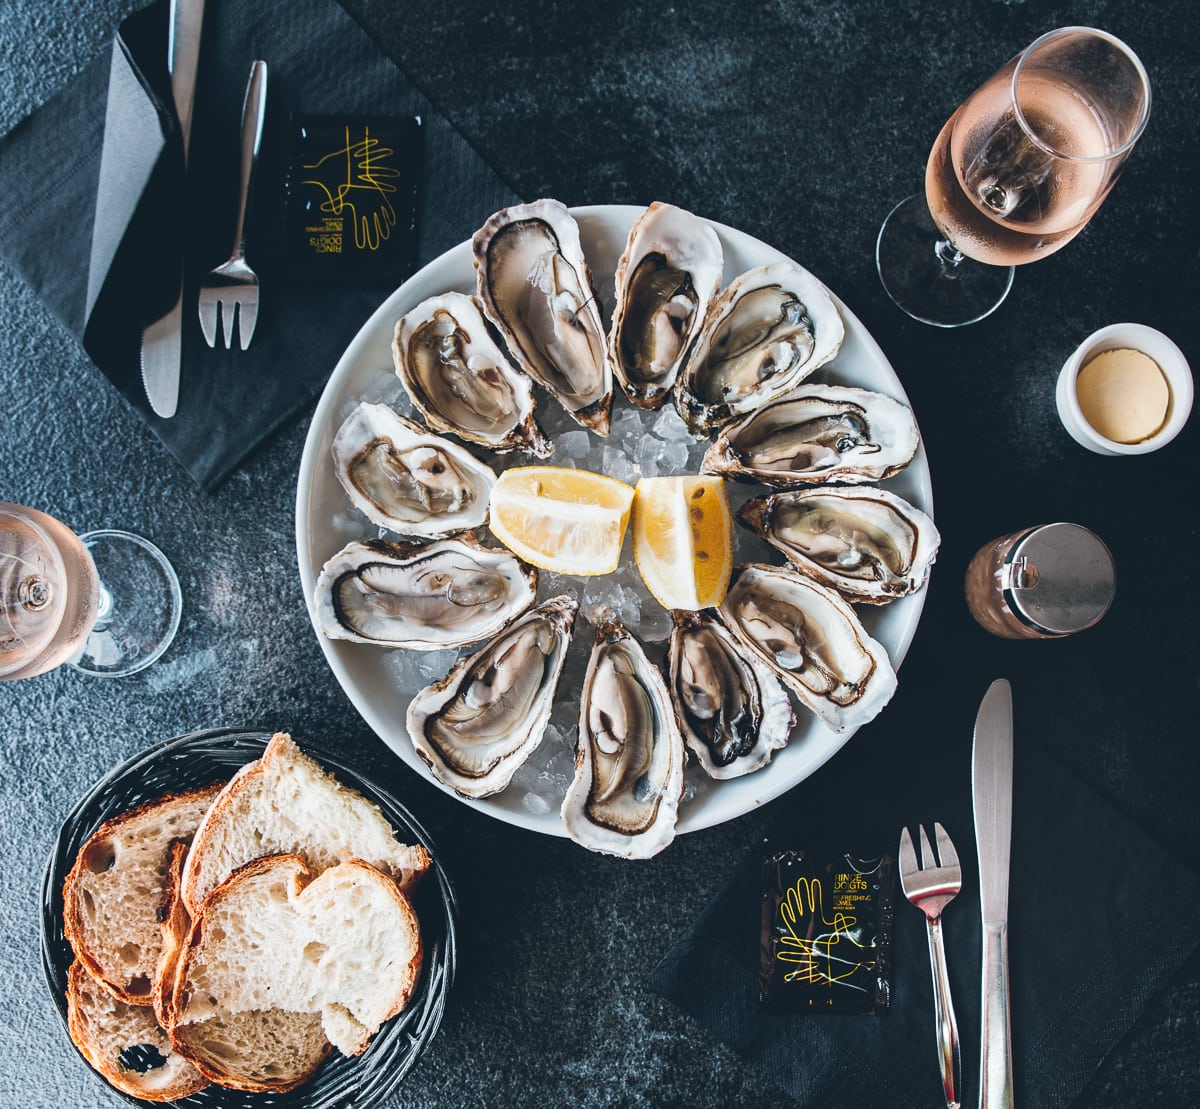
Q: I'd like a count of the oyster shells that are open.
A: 12